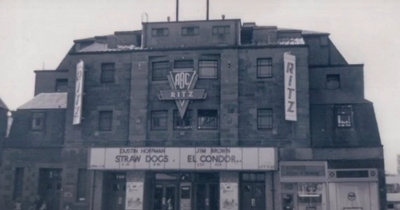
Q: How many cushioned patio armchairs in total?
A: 0